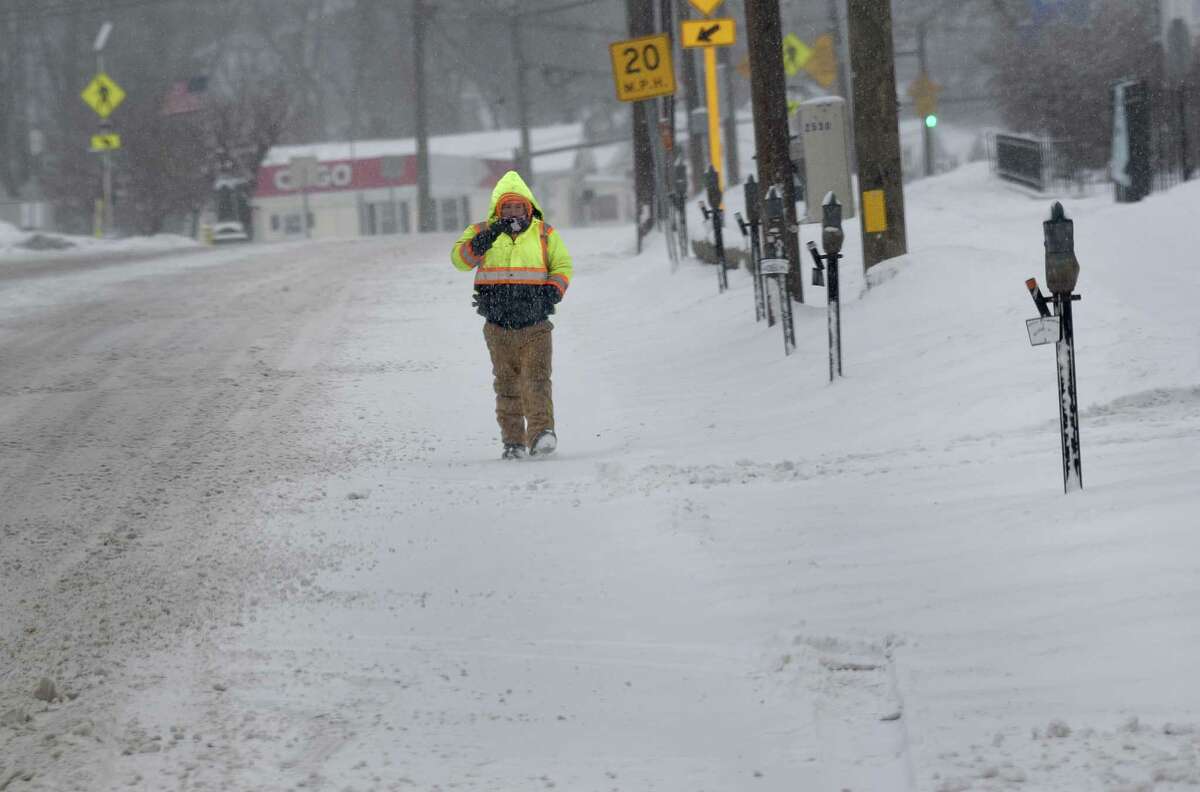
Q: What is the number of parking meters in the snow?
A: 6